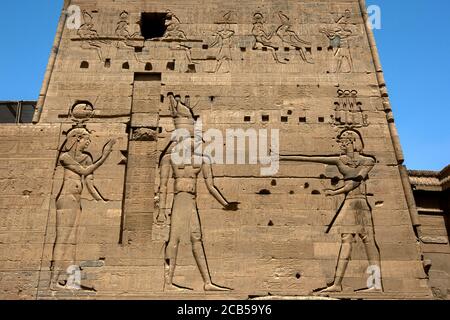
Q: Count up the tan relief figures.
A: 10